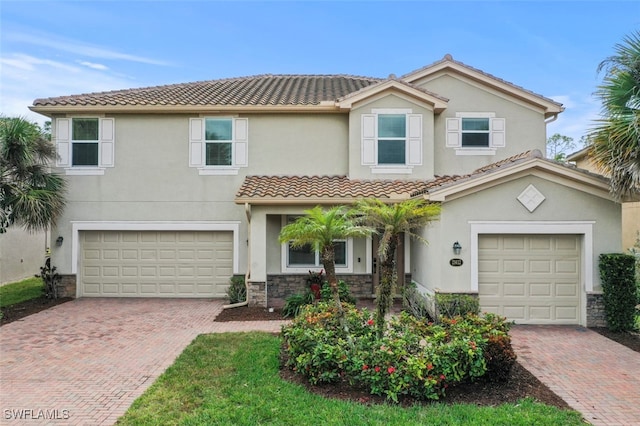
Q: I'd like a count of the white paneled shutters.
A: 8